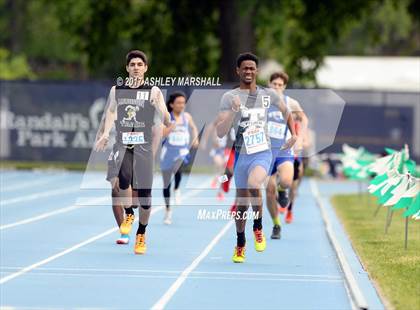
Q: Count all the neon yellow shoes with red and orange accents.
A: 2